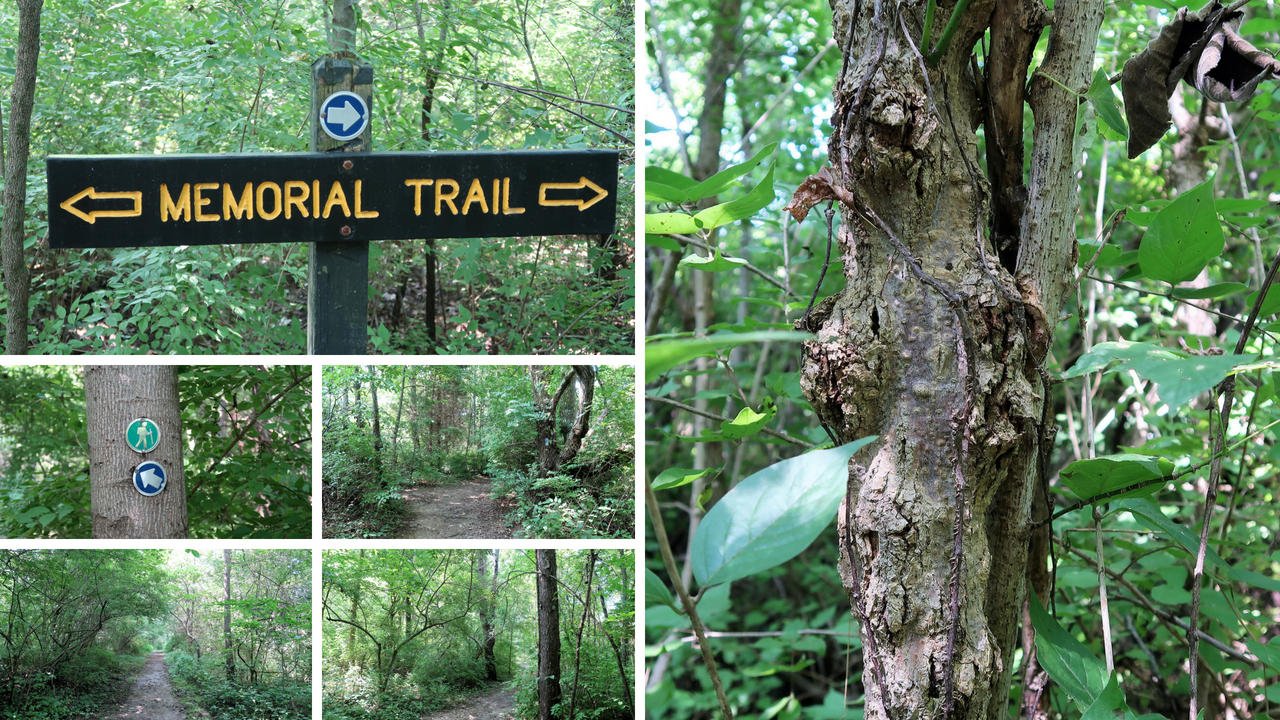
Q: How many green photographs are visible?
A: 6